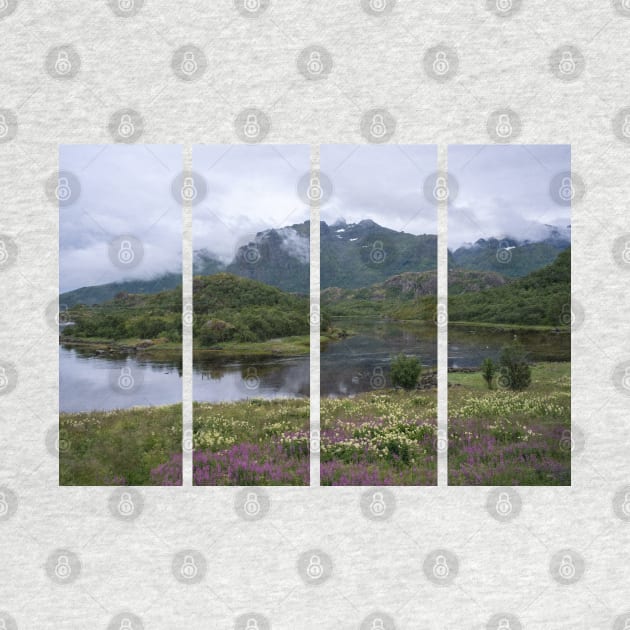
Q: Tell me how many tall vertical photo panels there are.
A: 4